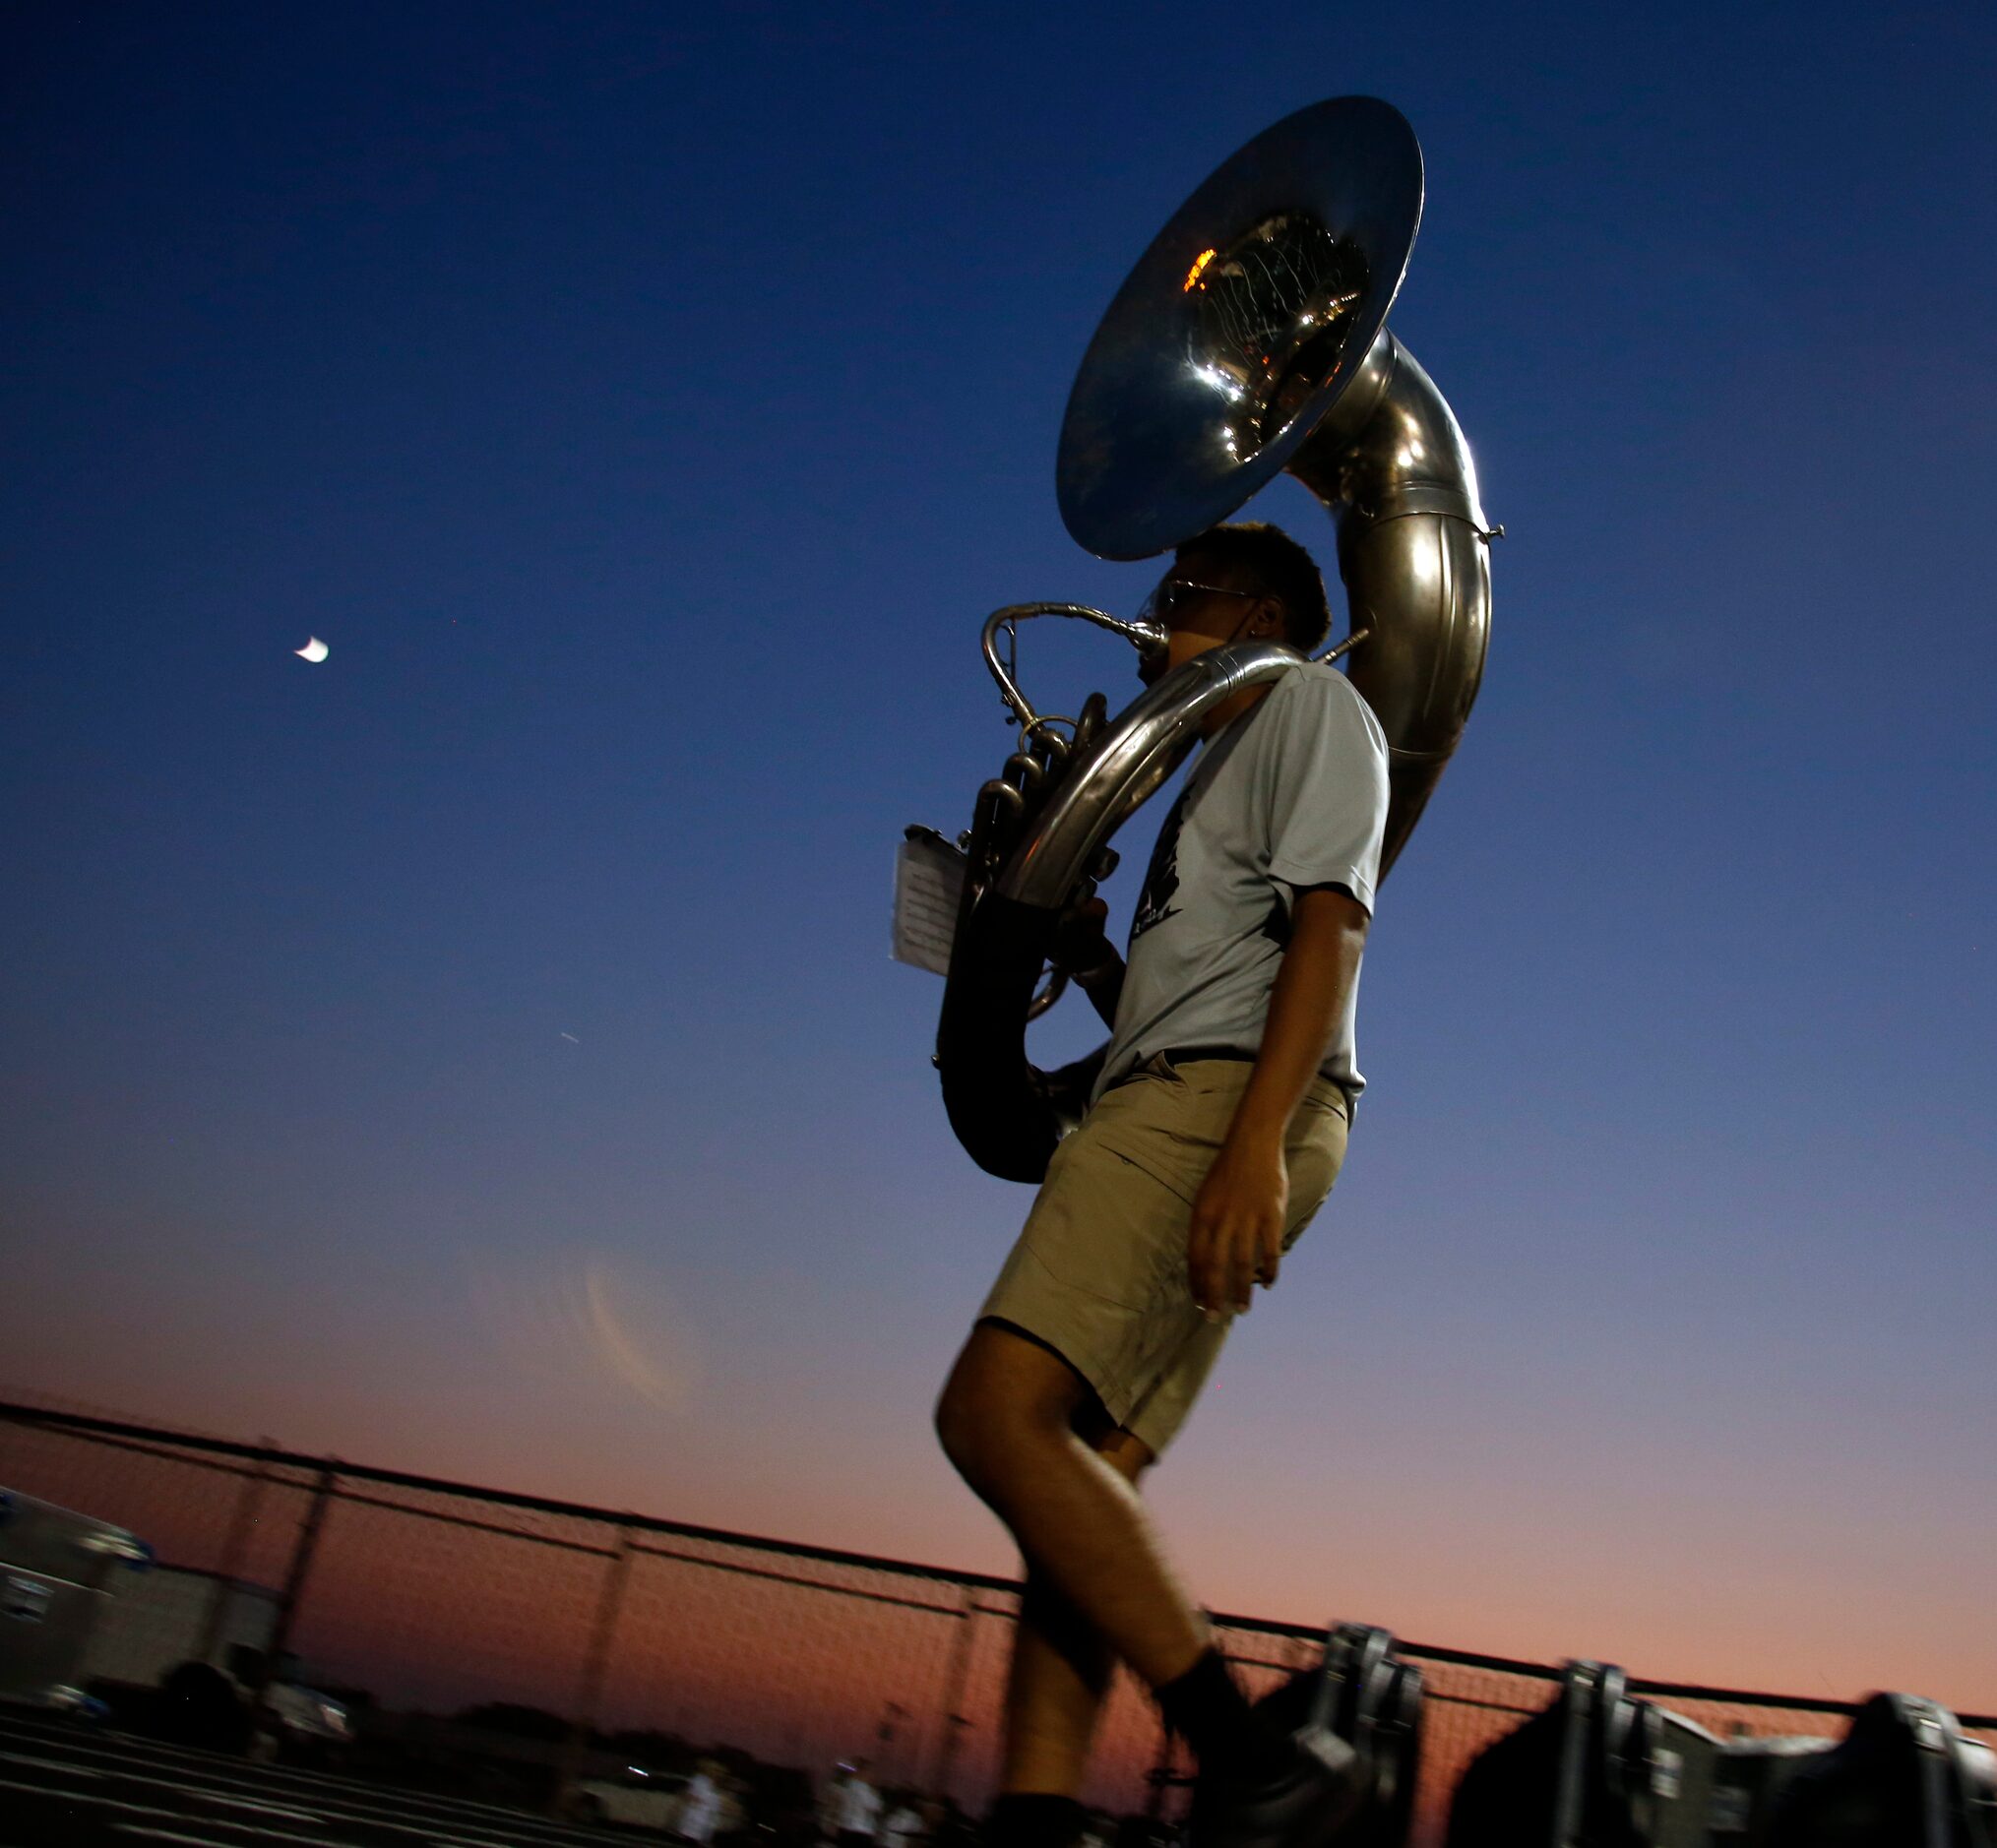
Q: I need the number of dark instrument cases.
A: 3